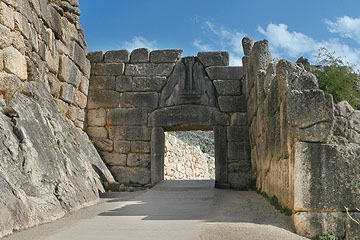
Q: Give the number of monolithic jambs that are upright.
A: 2